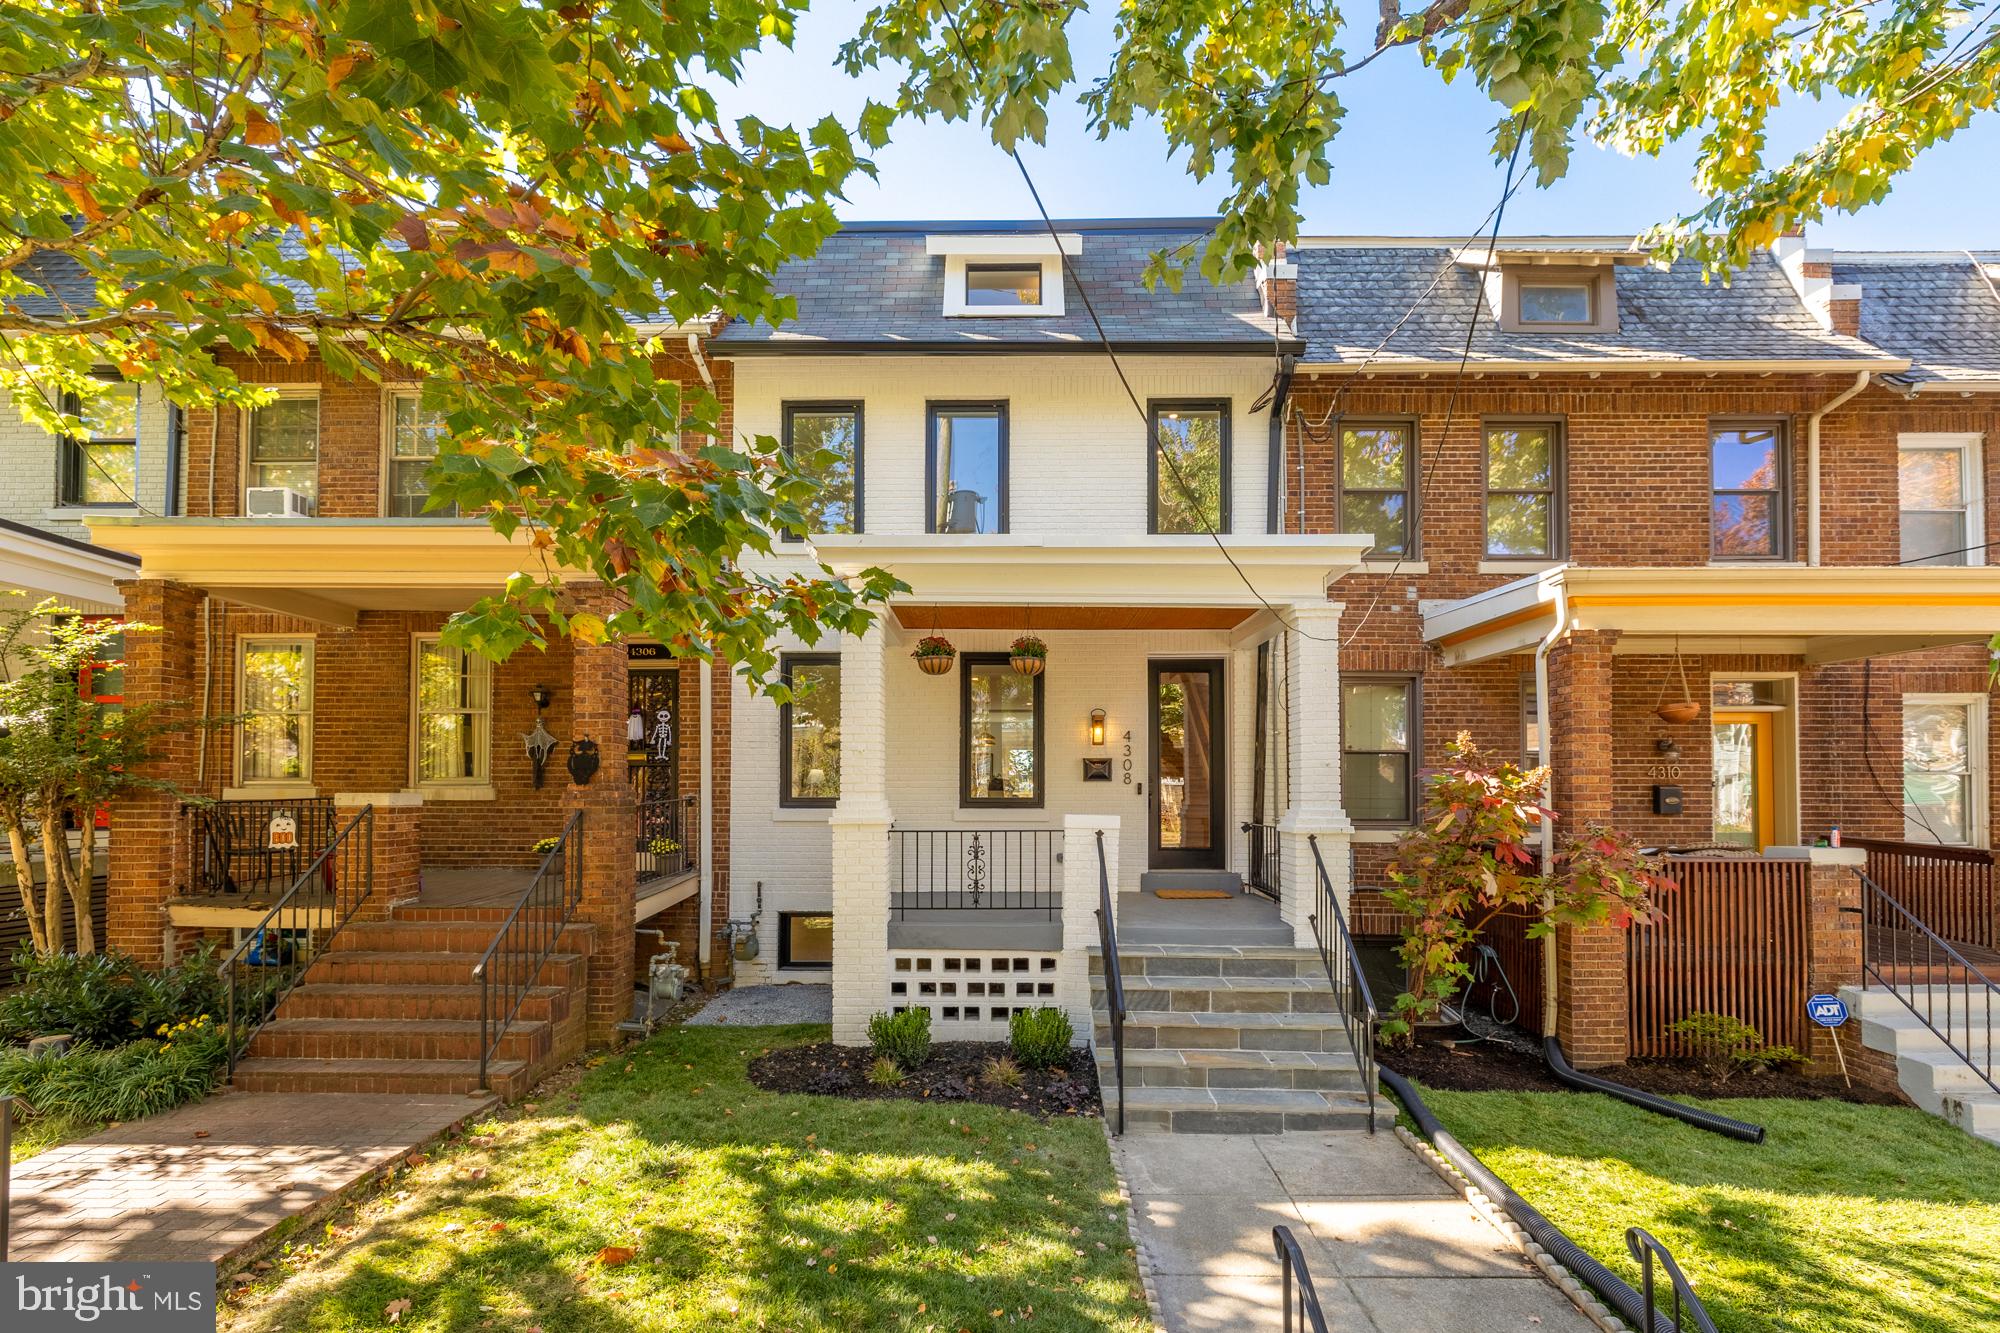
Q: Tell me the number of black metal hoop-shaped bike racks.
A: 0